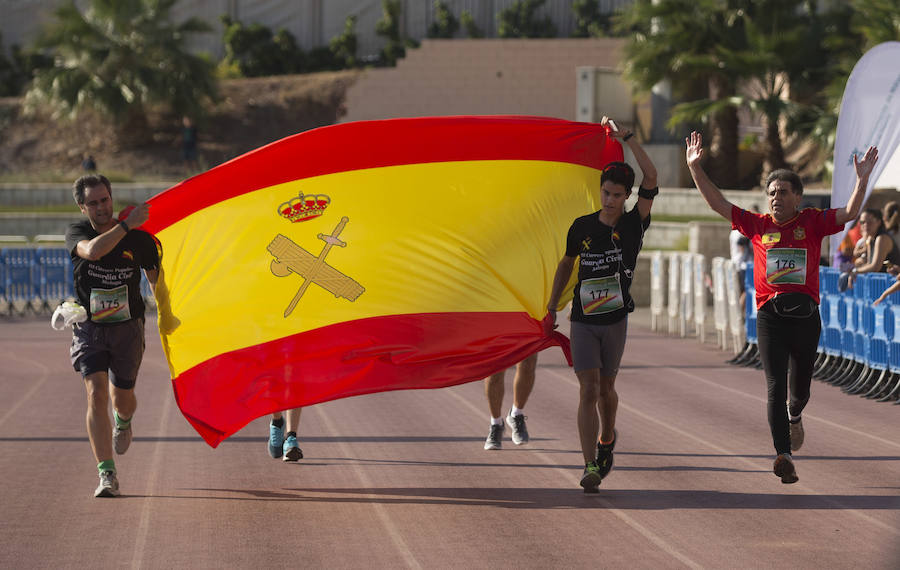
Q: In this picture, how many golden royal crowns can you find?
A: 1